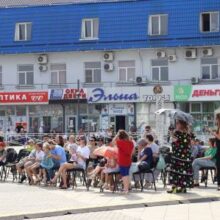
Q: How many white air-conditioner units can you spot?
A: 10